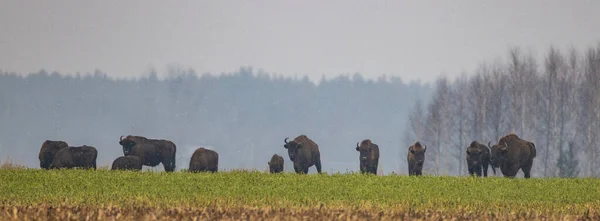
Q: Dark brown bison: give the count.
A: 11